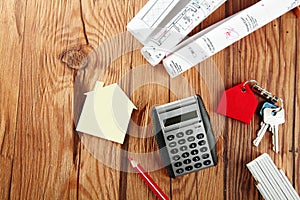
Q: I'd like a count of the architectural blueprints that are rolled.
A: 3